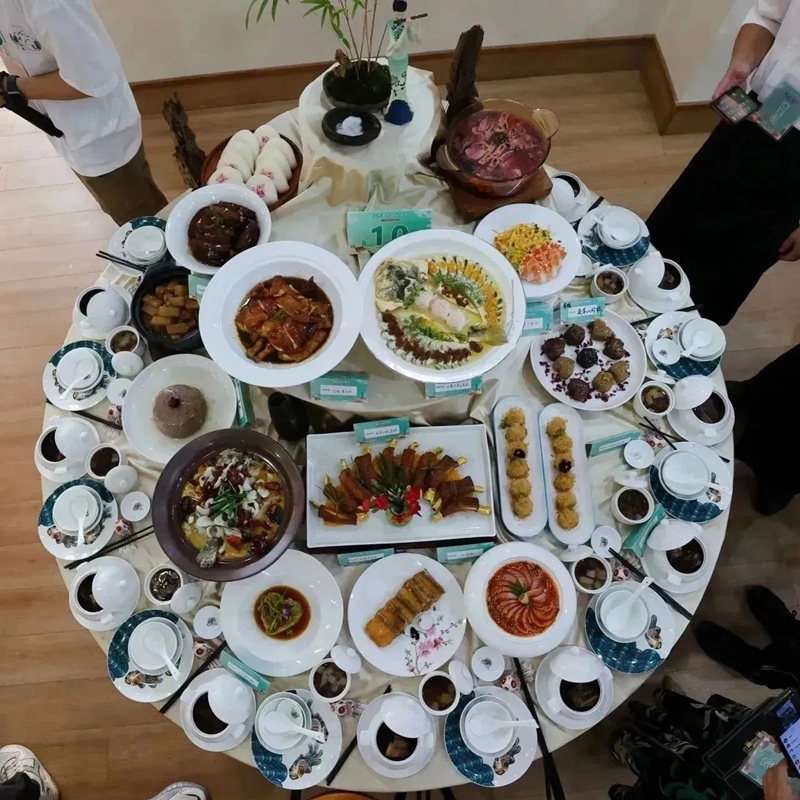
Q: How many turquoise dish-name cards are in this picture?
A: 12